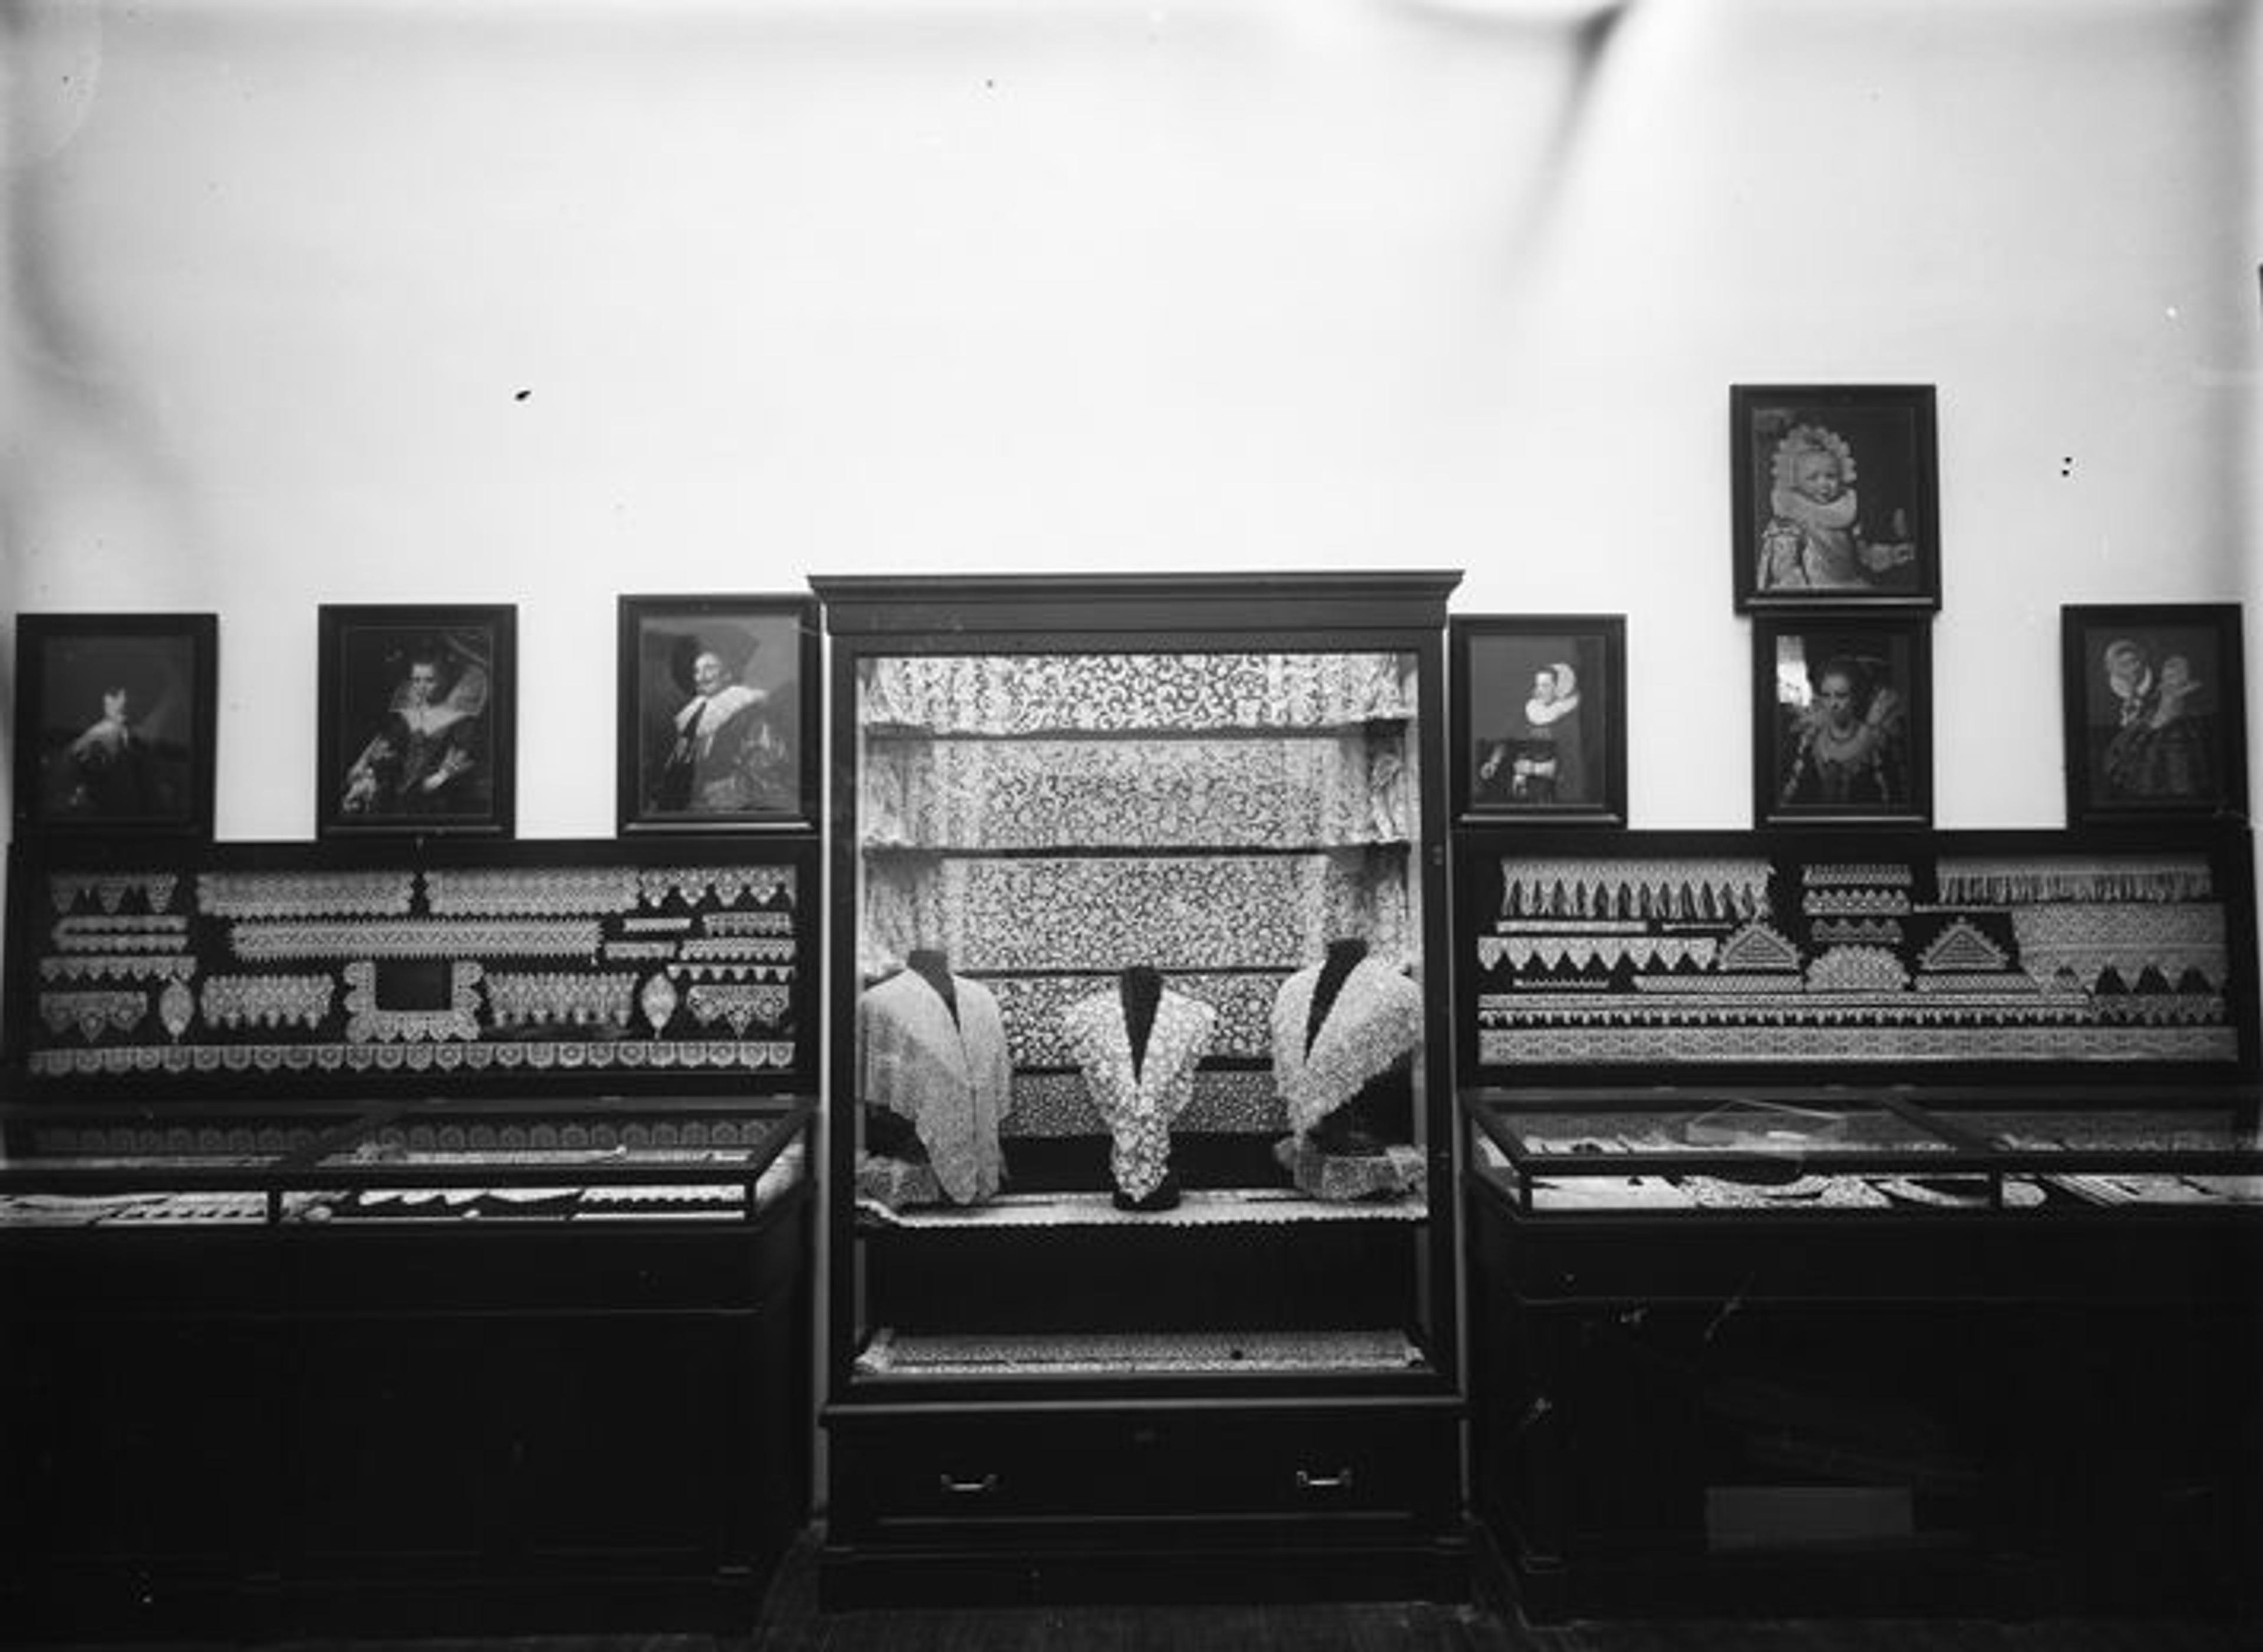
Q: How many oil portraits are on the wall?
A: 7